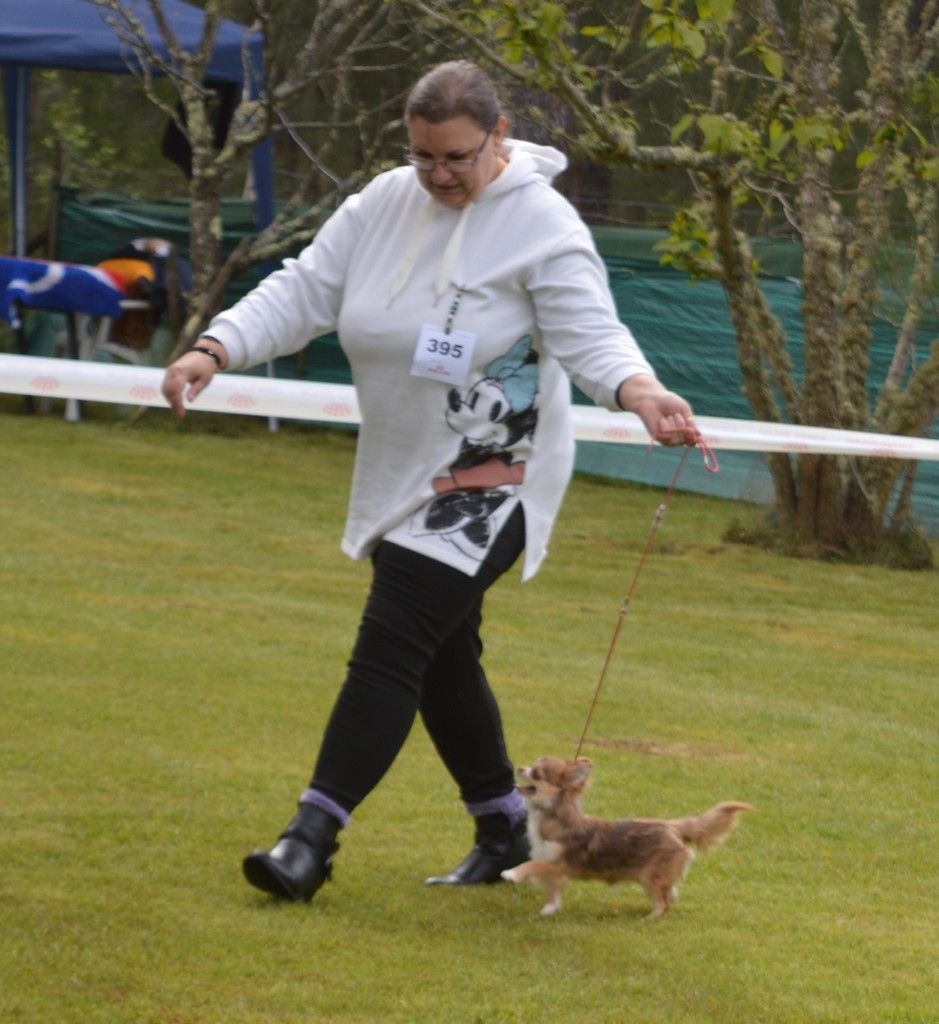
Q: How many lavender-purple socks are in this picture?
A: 2